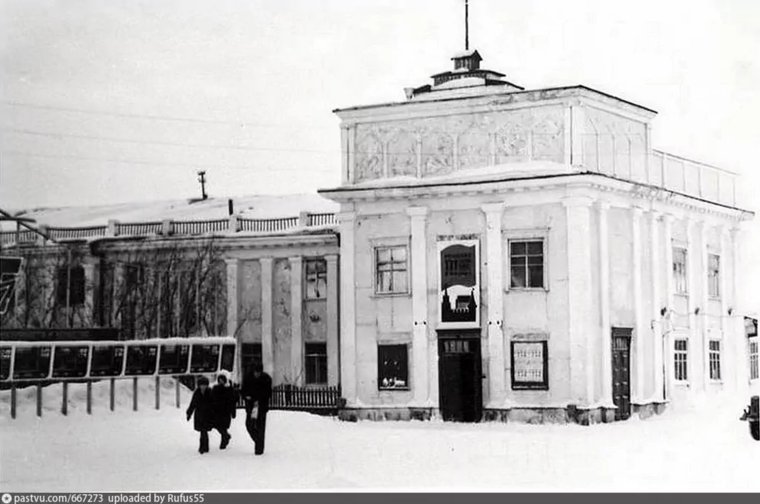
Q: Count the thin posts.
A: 8